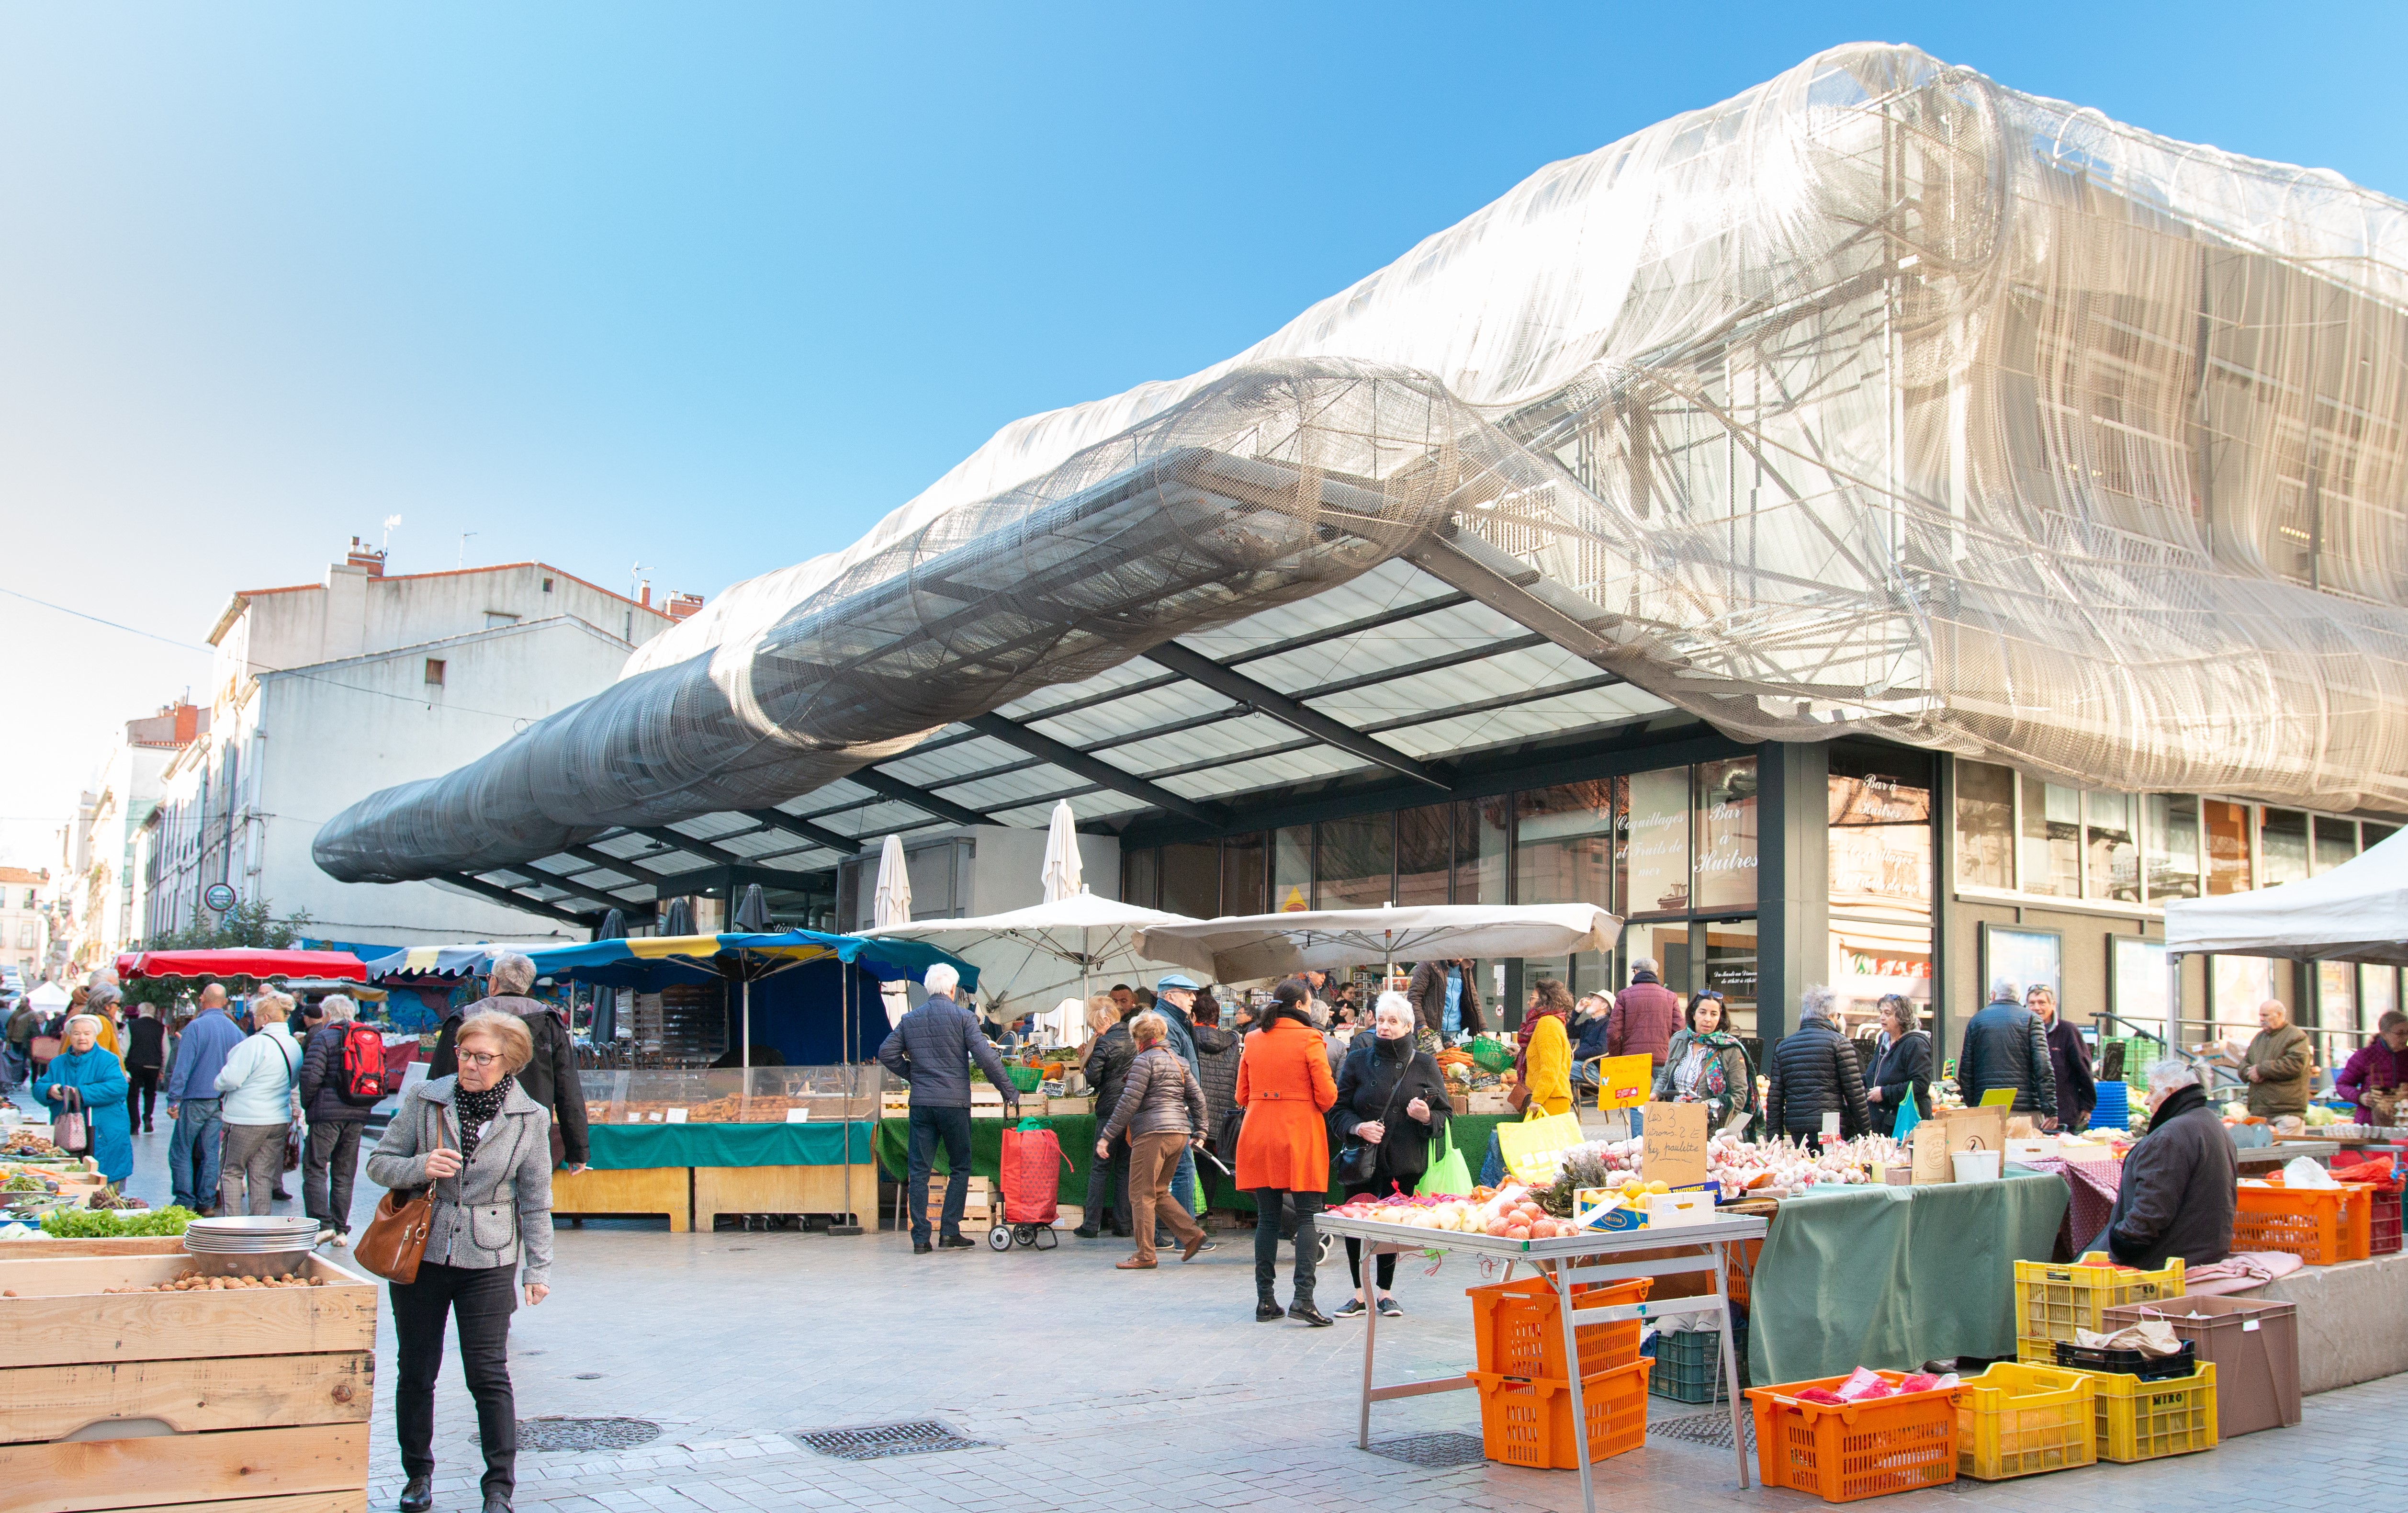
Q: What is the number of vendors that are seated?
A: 1